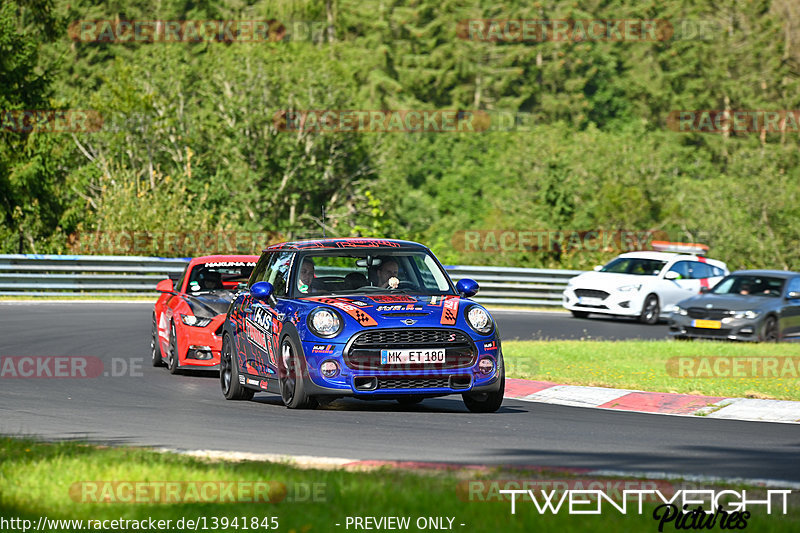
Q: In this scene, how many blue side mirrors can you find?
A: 2